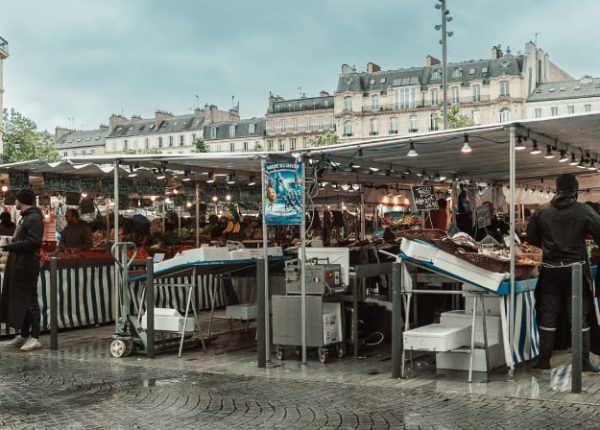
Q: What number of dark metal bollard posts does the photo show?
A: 5